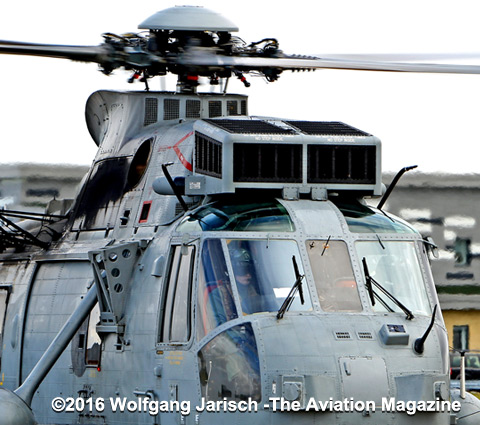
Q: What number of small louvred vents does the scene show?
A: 2